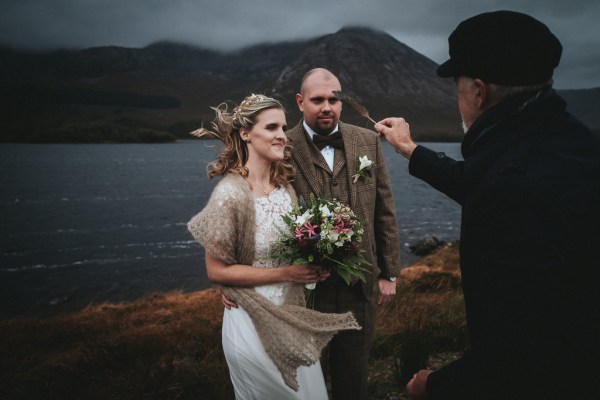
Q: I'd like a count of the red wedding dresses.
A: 0